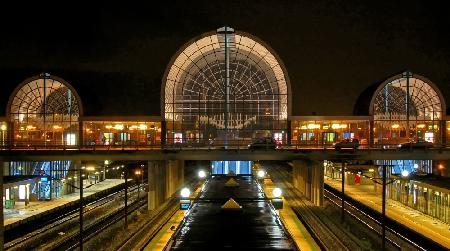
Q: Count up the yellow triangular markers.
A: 2